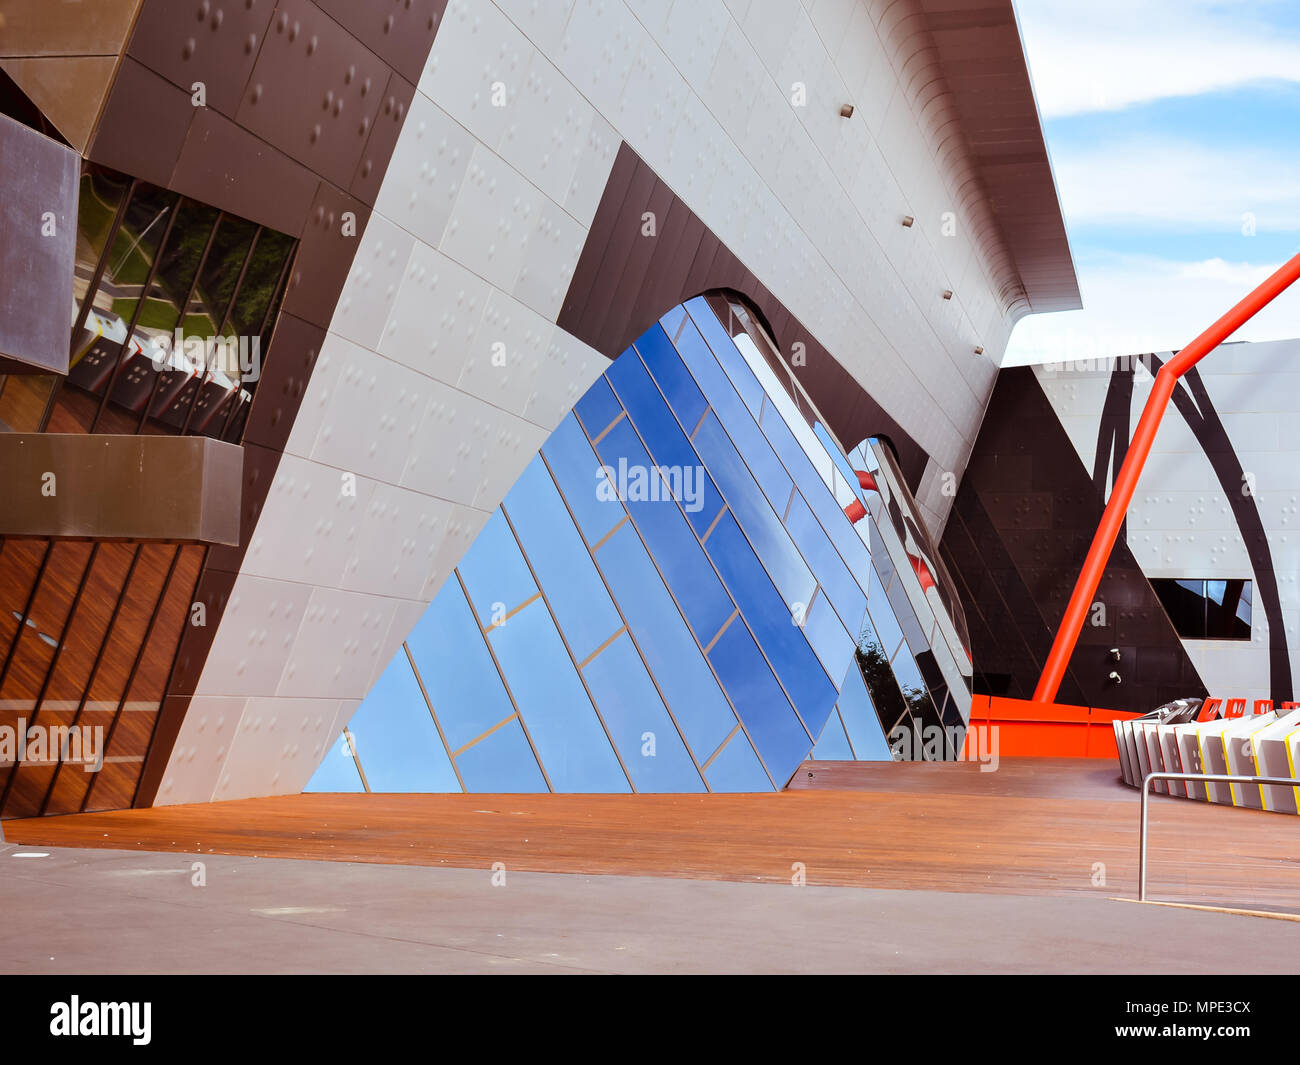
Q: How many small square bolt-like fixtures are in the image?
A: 4